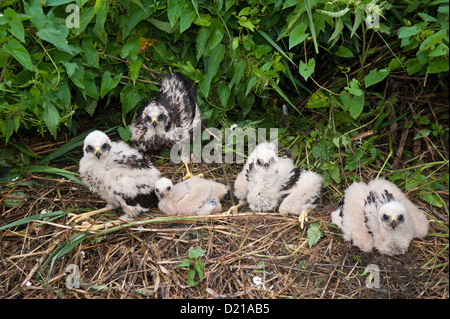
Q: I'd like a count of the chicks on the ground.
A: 5